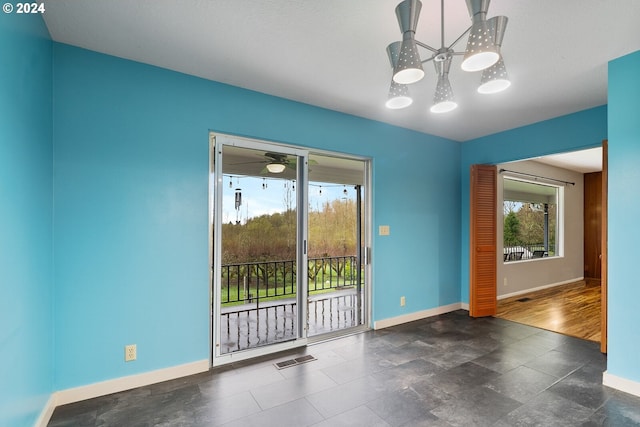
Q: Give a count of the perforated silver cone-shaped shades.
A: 5